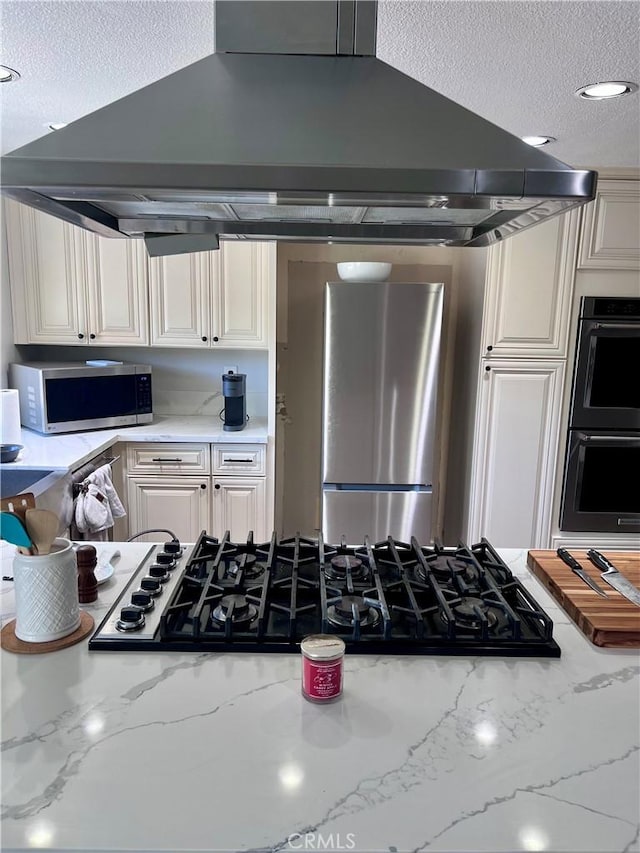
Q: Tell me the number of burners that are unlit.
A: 6